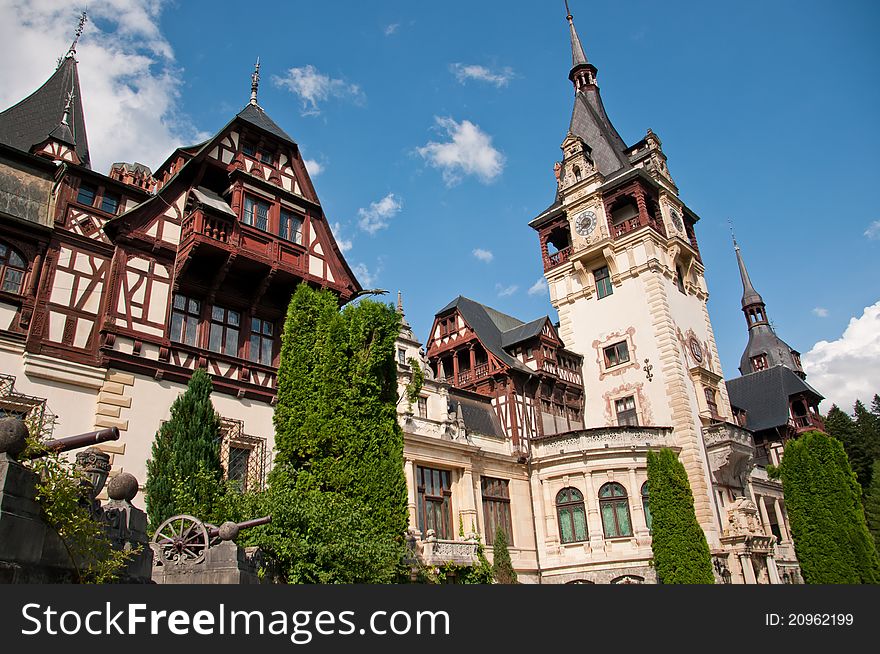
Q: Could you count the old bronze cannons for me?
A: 2